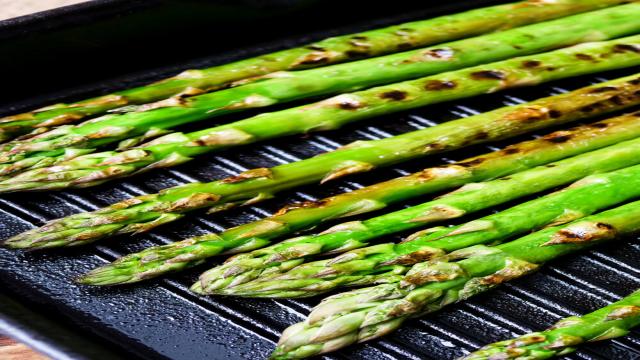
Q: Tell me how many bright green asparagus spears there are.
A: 9